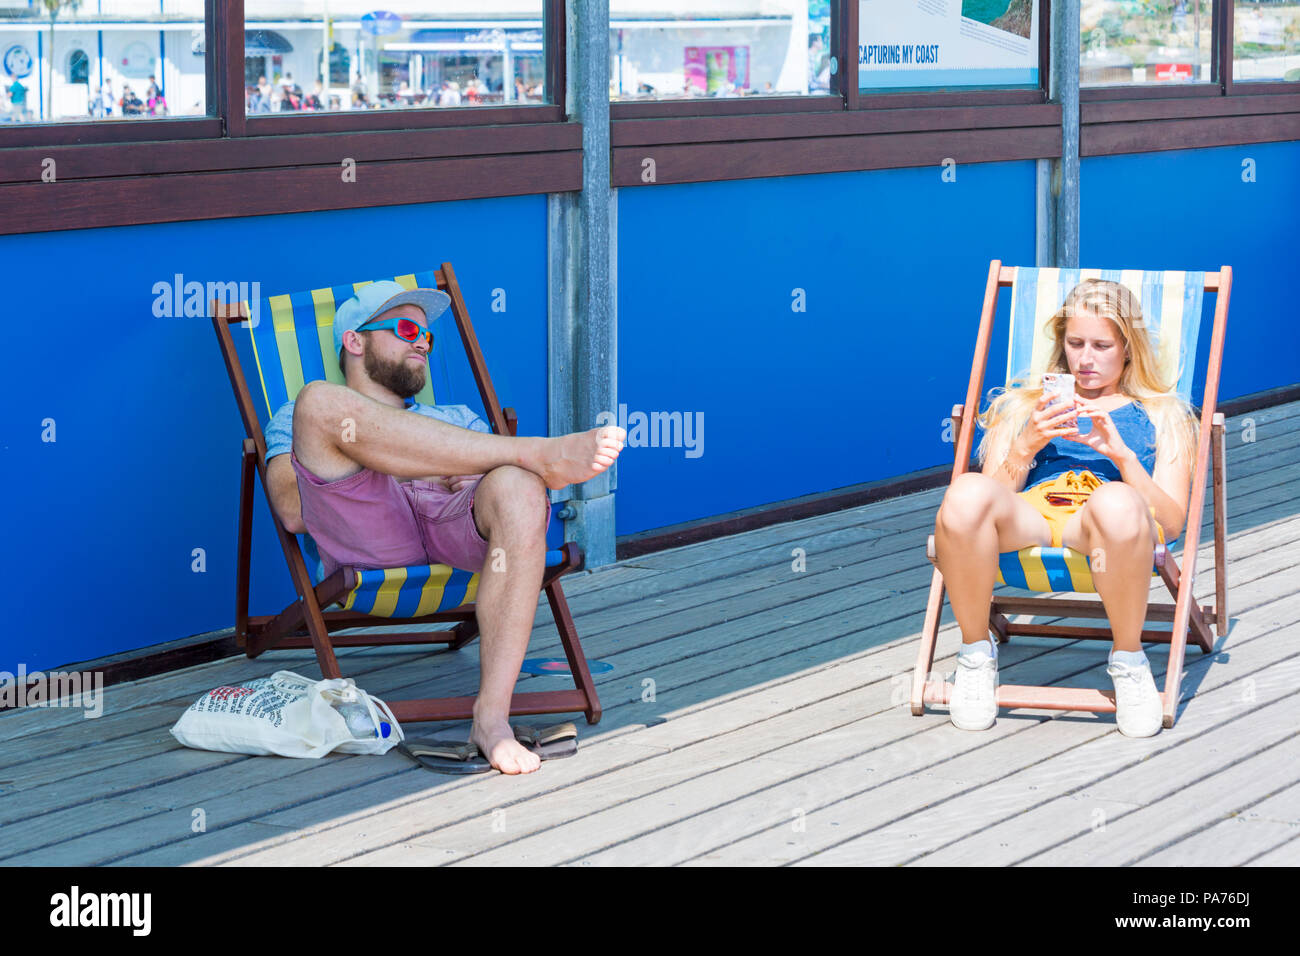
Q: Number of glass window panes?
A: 6